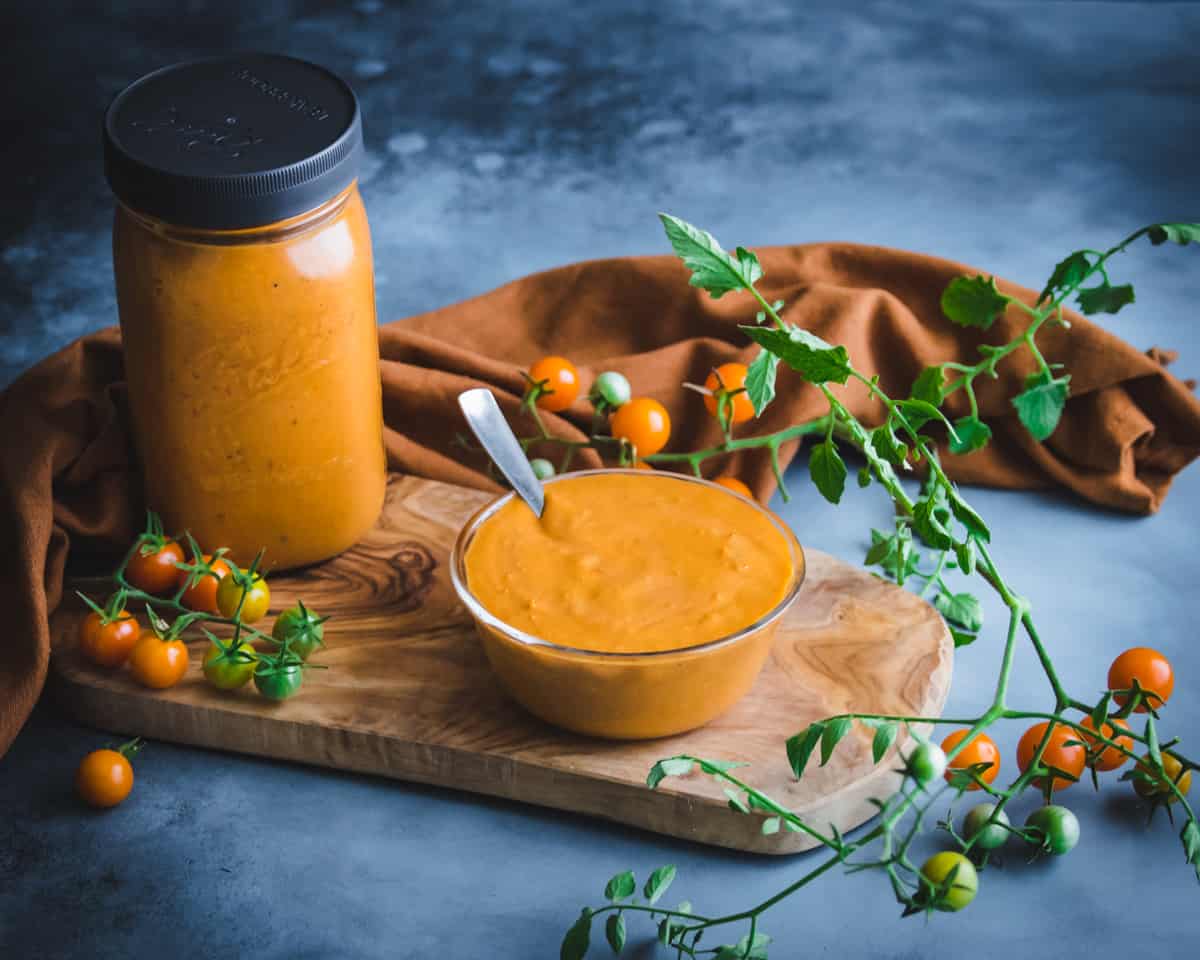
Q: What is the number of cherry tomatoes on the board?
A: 8